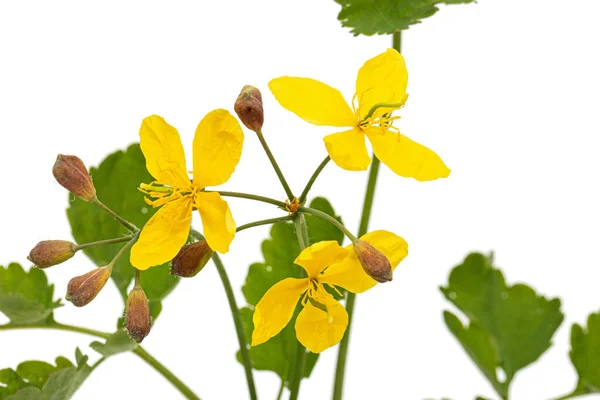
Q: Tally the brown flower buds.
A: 7